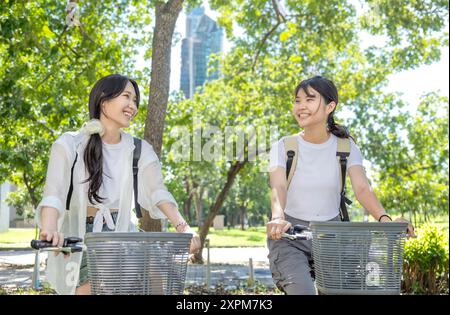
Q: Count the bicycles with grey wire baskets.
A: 2